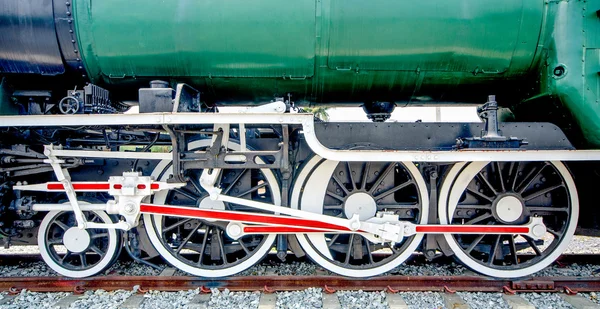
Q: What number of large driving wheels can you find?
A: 3